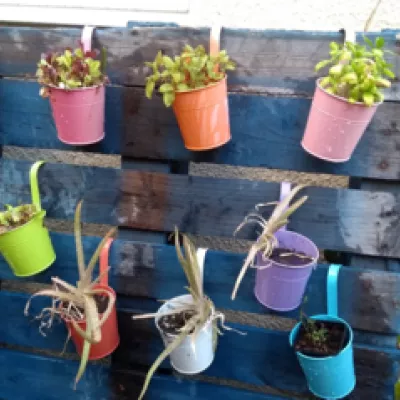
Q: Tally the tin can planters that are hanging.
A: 8